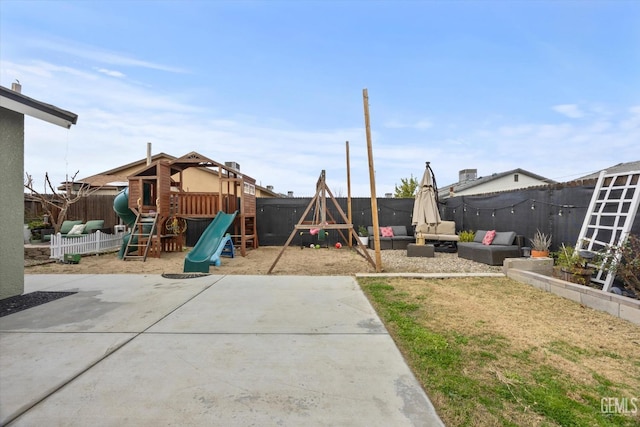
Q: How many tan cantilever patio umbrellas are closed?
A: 1